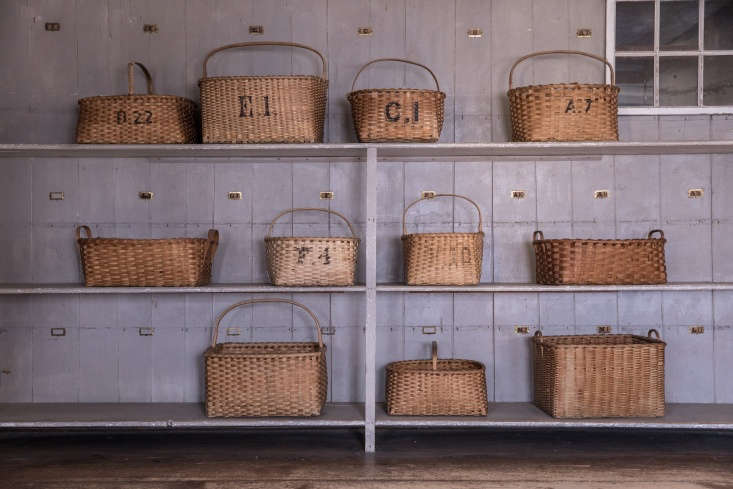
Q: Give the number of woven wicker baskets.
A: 11